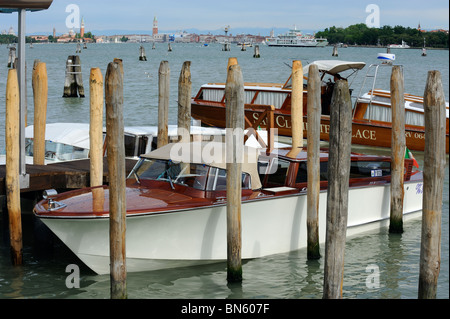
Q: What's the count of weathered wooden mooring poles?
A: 12